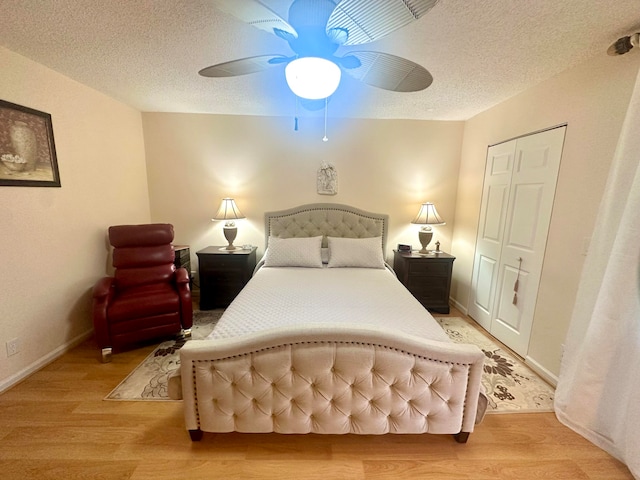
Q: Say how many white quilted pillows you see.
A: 2